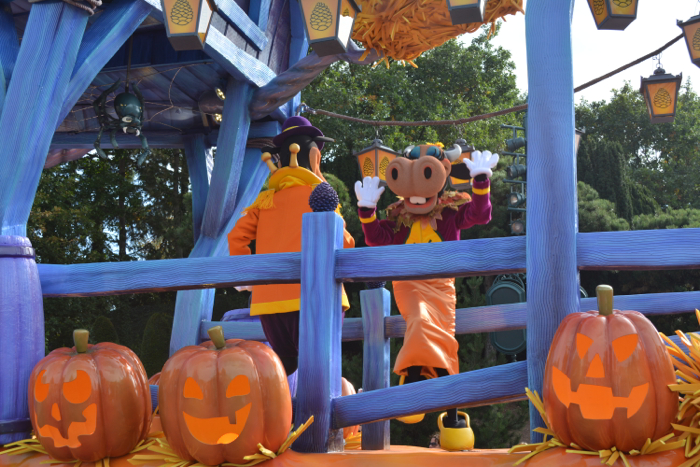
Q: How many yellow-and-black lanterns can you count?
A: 8